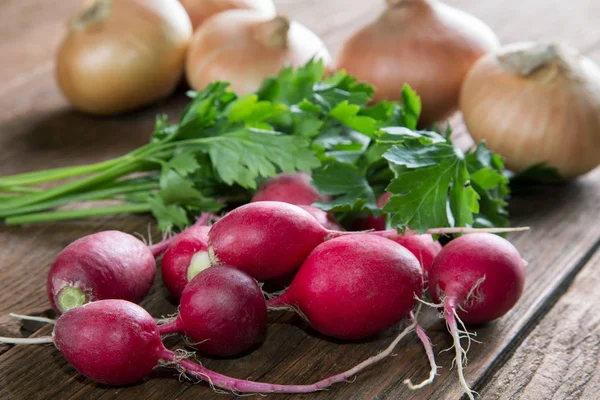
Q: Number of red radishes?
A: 11